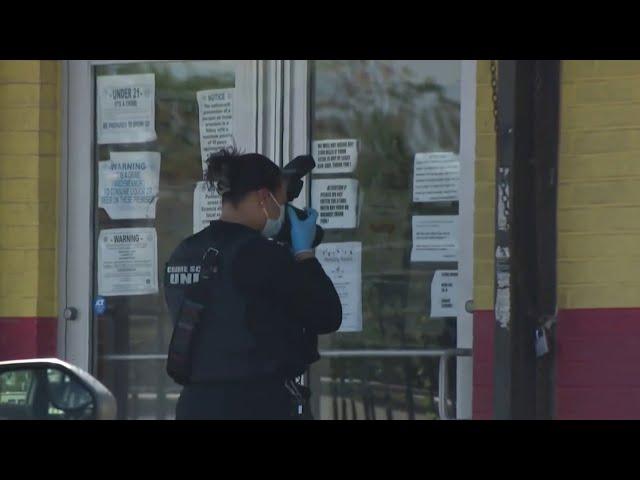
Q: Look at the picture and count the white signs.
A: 11